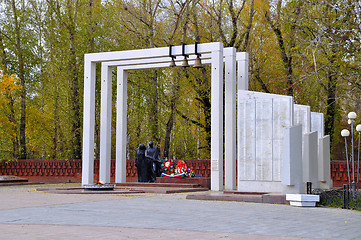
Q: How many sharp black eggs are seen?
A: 0